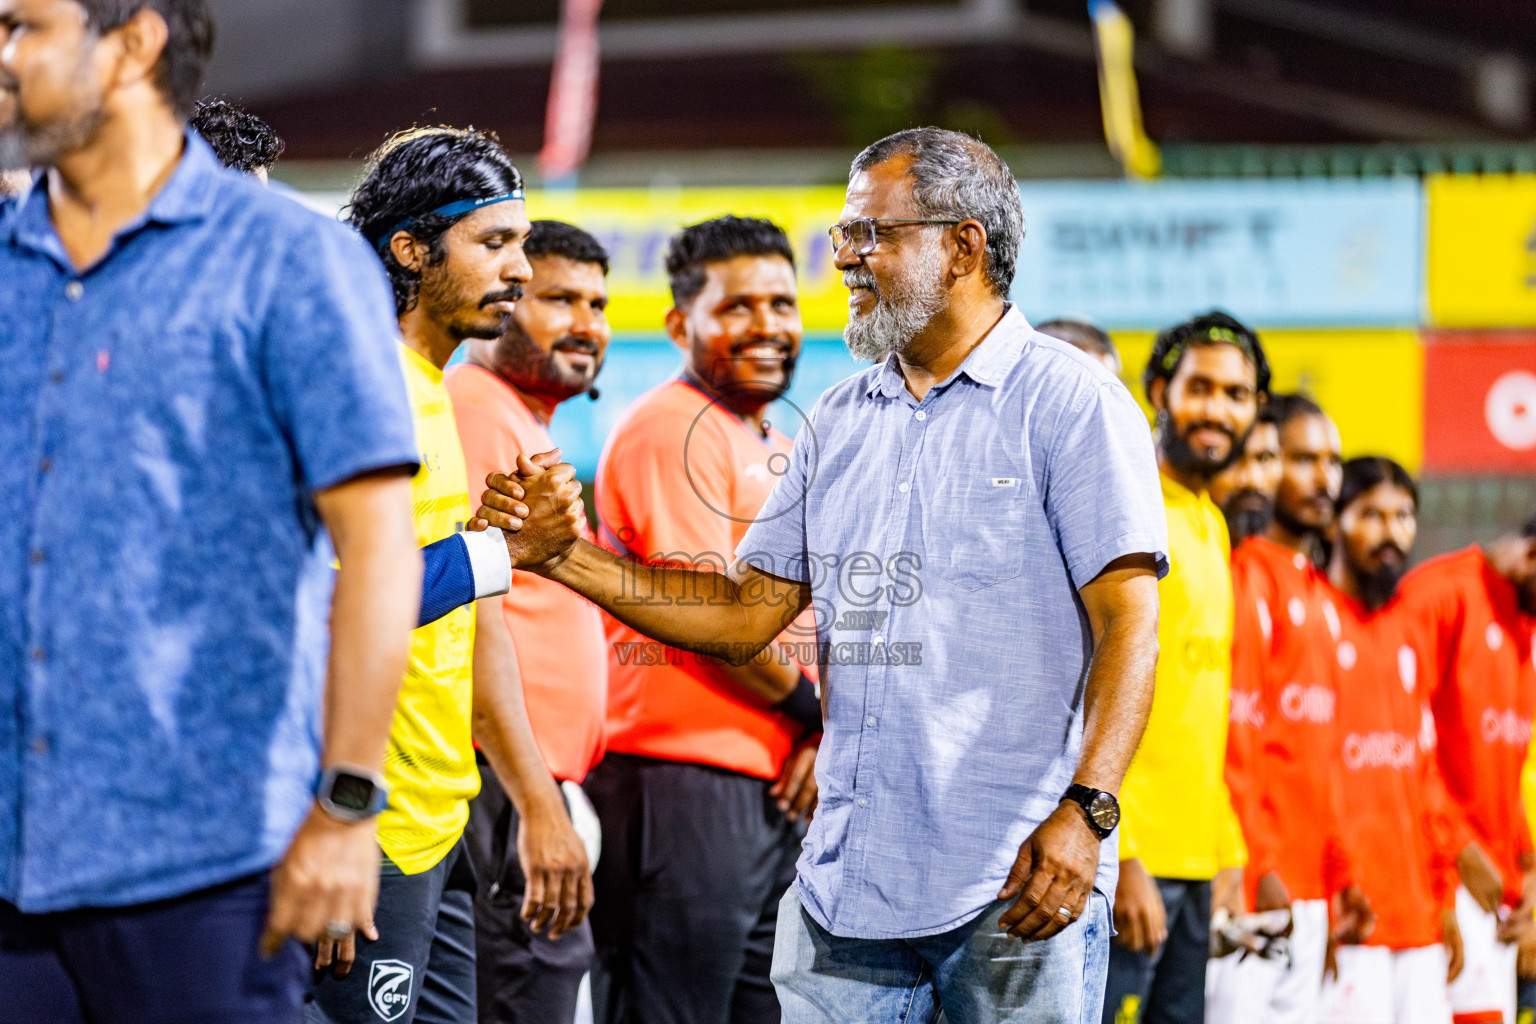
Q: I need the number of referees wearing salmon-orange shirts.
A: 2